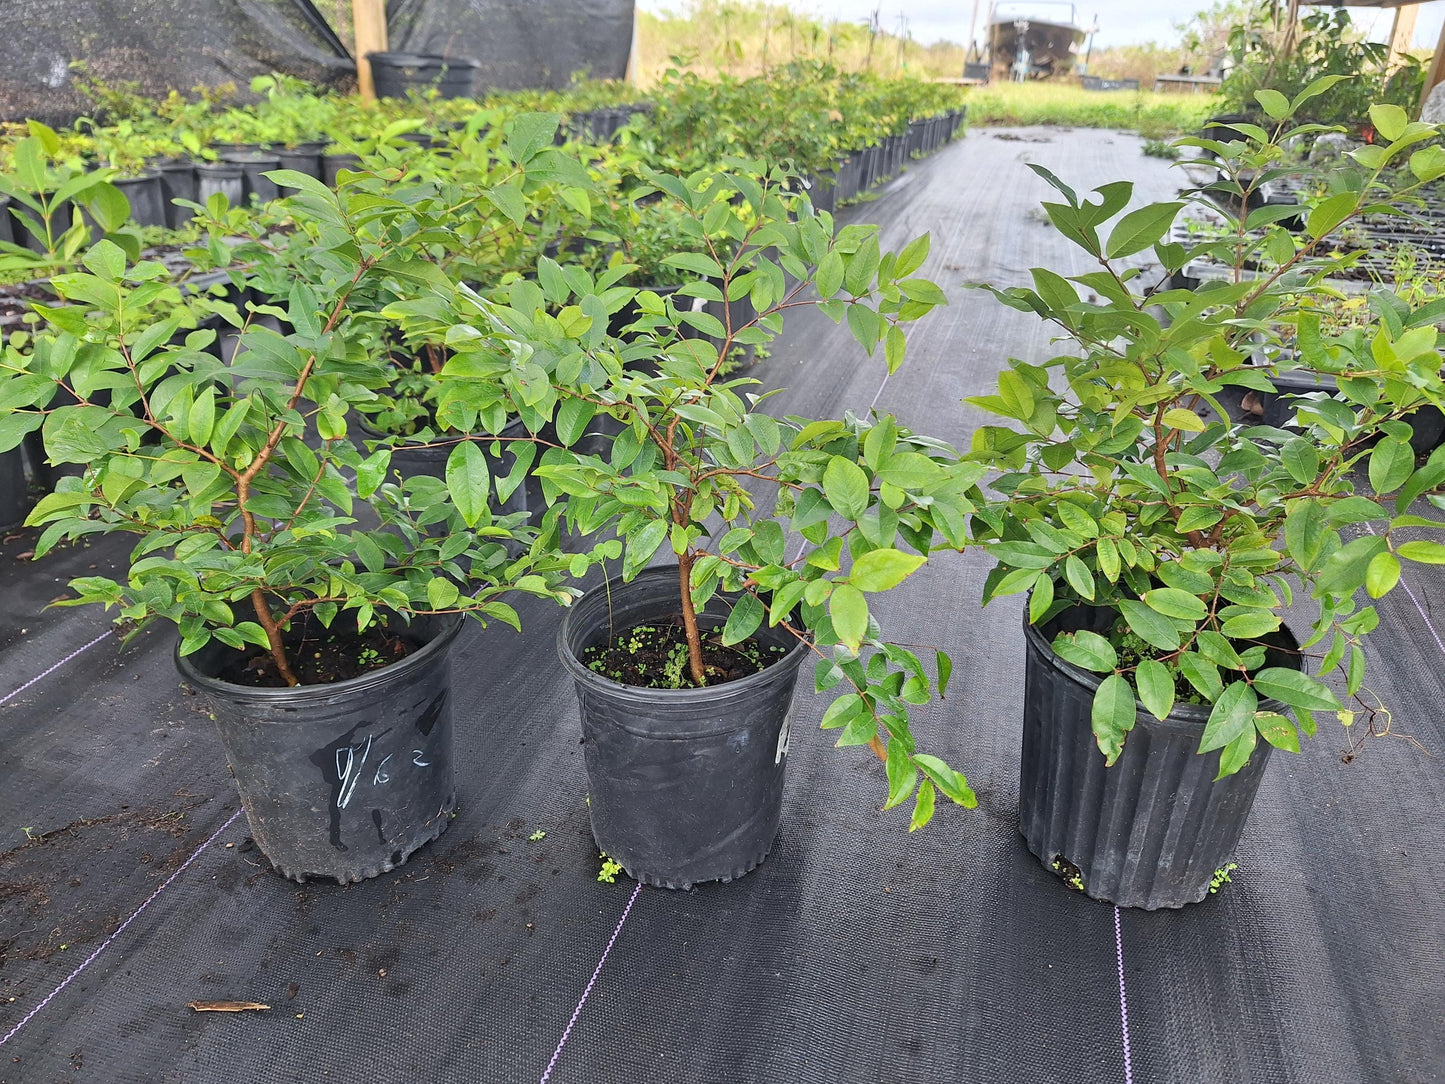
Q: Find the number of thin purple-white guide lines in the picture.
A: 5